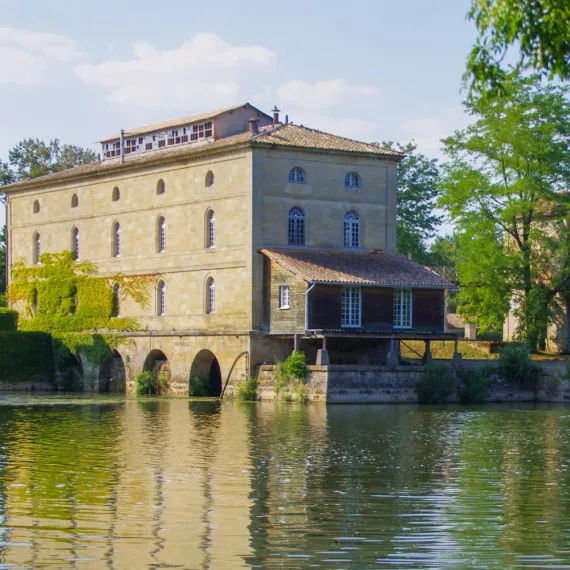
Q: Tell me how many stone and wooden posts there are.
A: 5